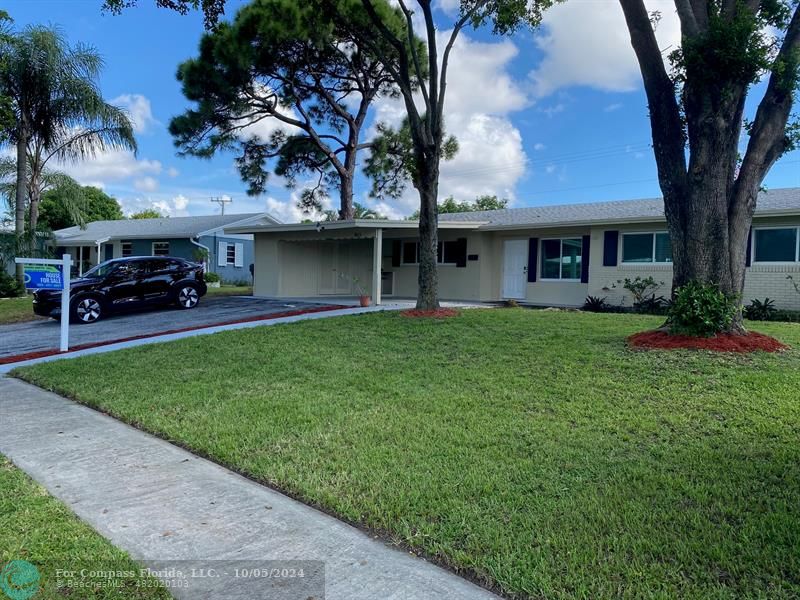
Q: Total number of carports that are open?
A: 1